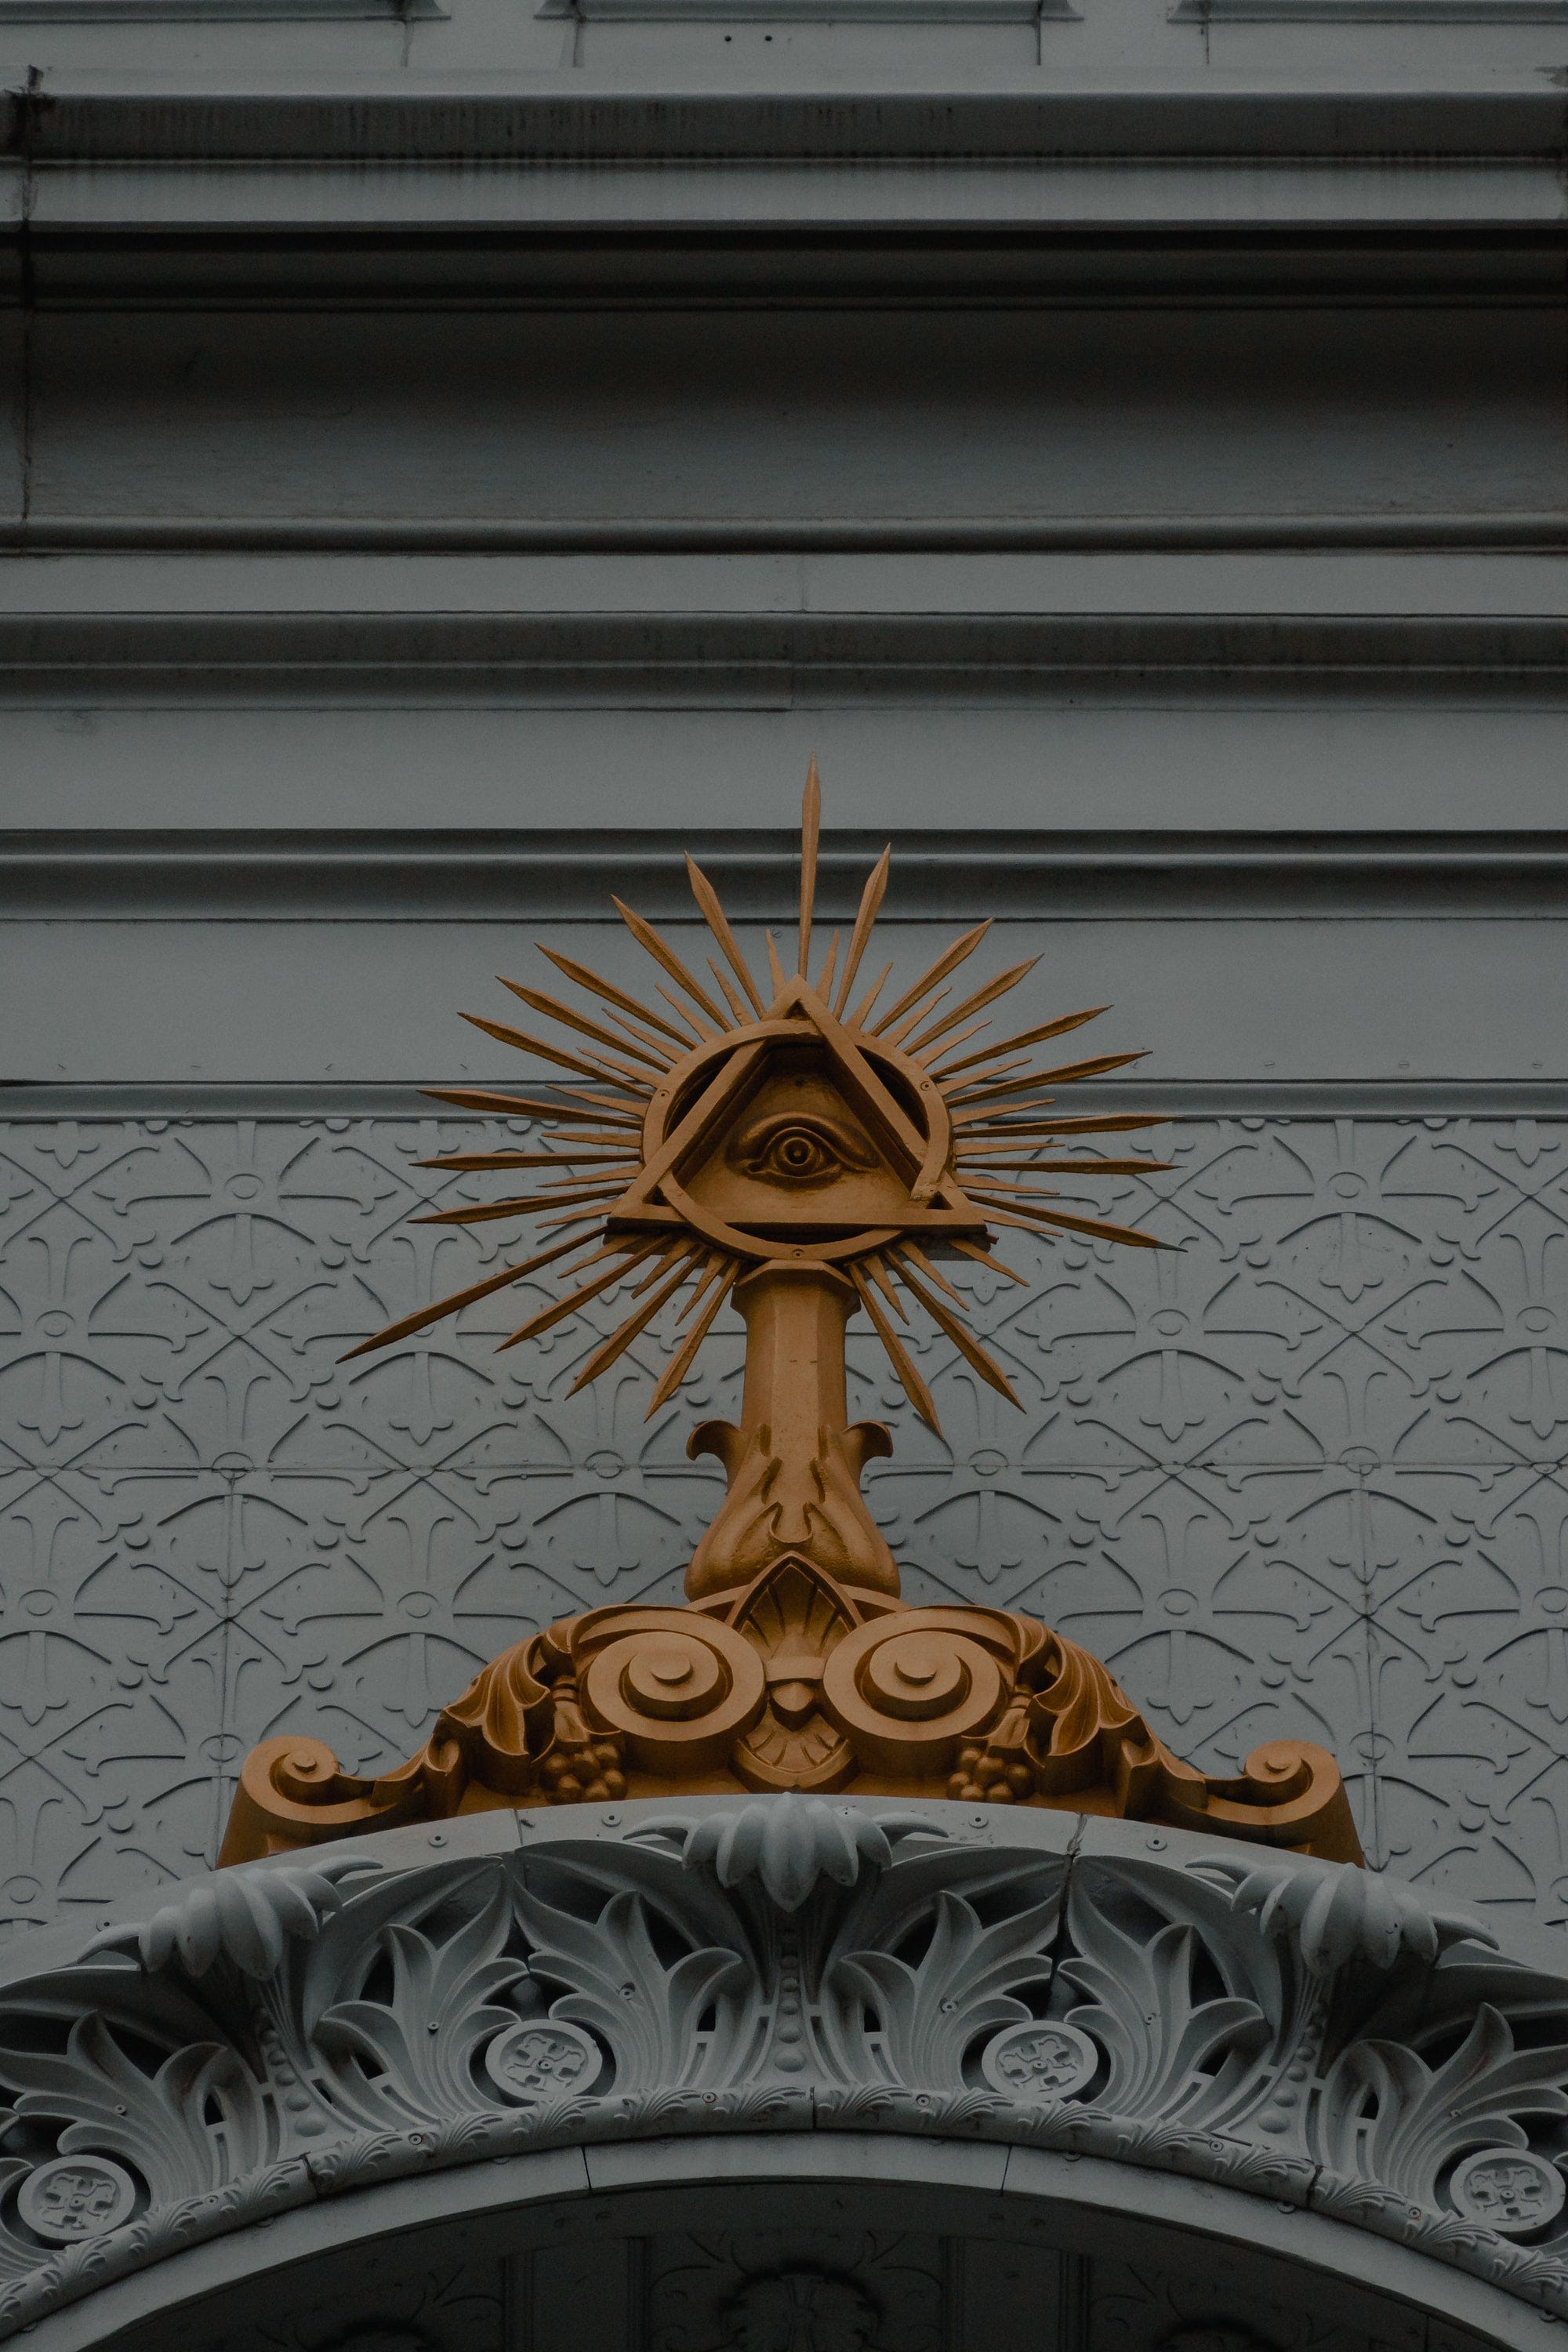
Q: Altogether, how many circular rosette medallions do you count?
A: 4